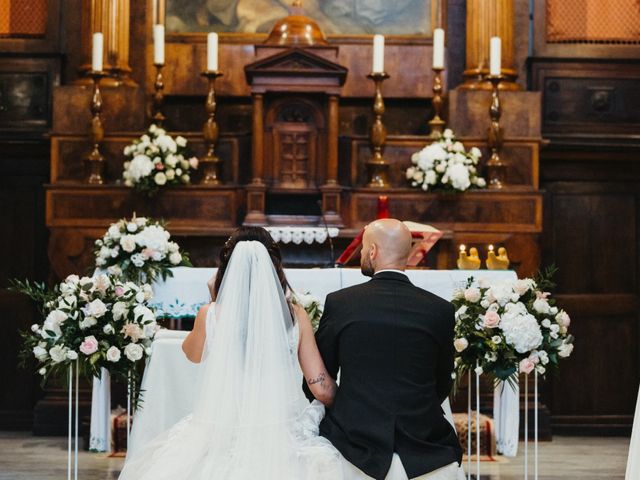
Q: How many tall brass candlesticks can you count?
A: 6